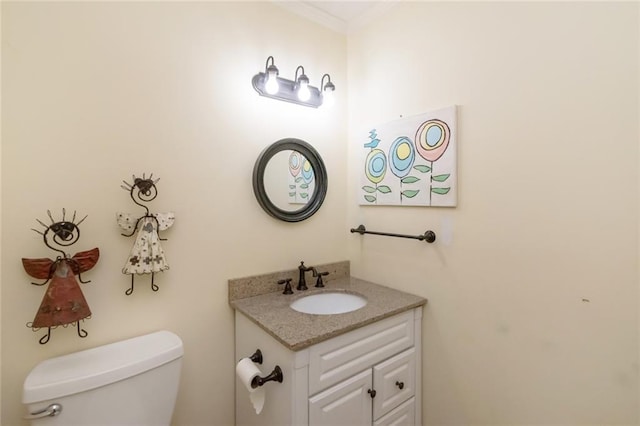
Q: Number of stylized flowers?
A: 3